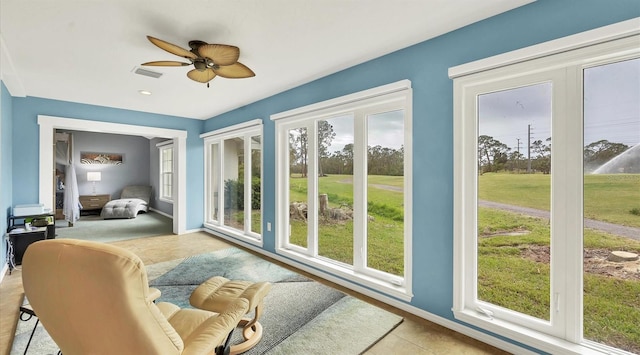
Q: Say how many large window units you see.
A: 3